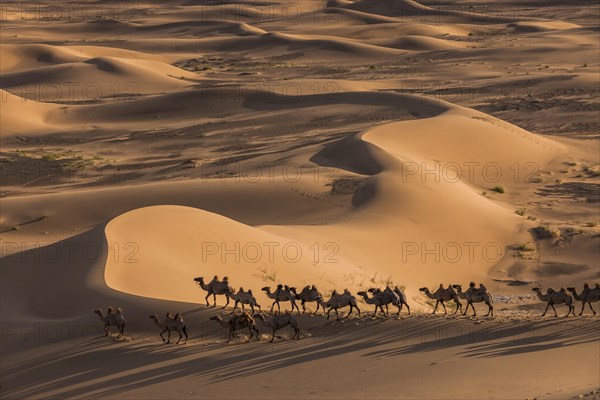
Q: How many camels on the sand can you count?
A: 15